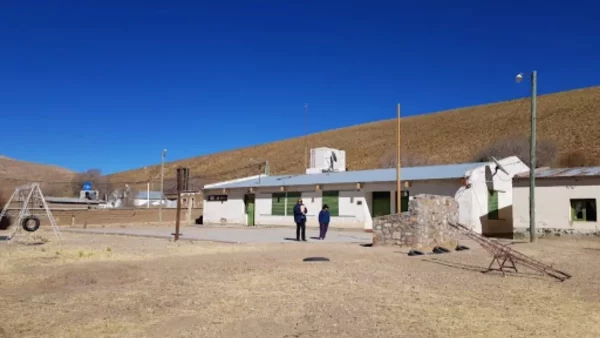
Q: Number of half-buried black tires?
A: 4